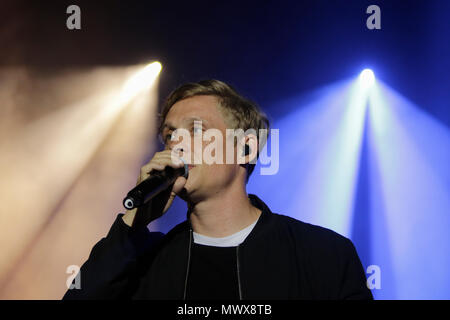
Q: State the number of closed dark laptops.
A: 0